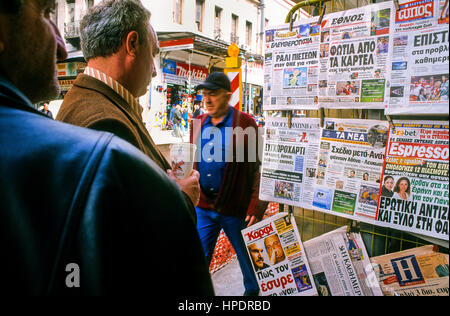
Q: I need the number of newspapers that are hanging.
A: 9